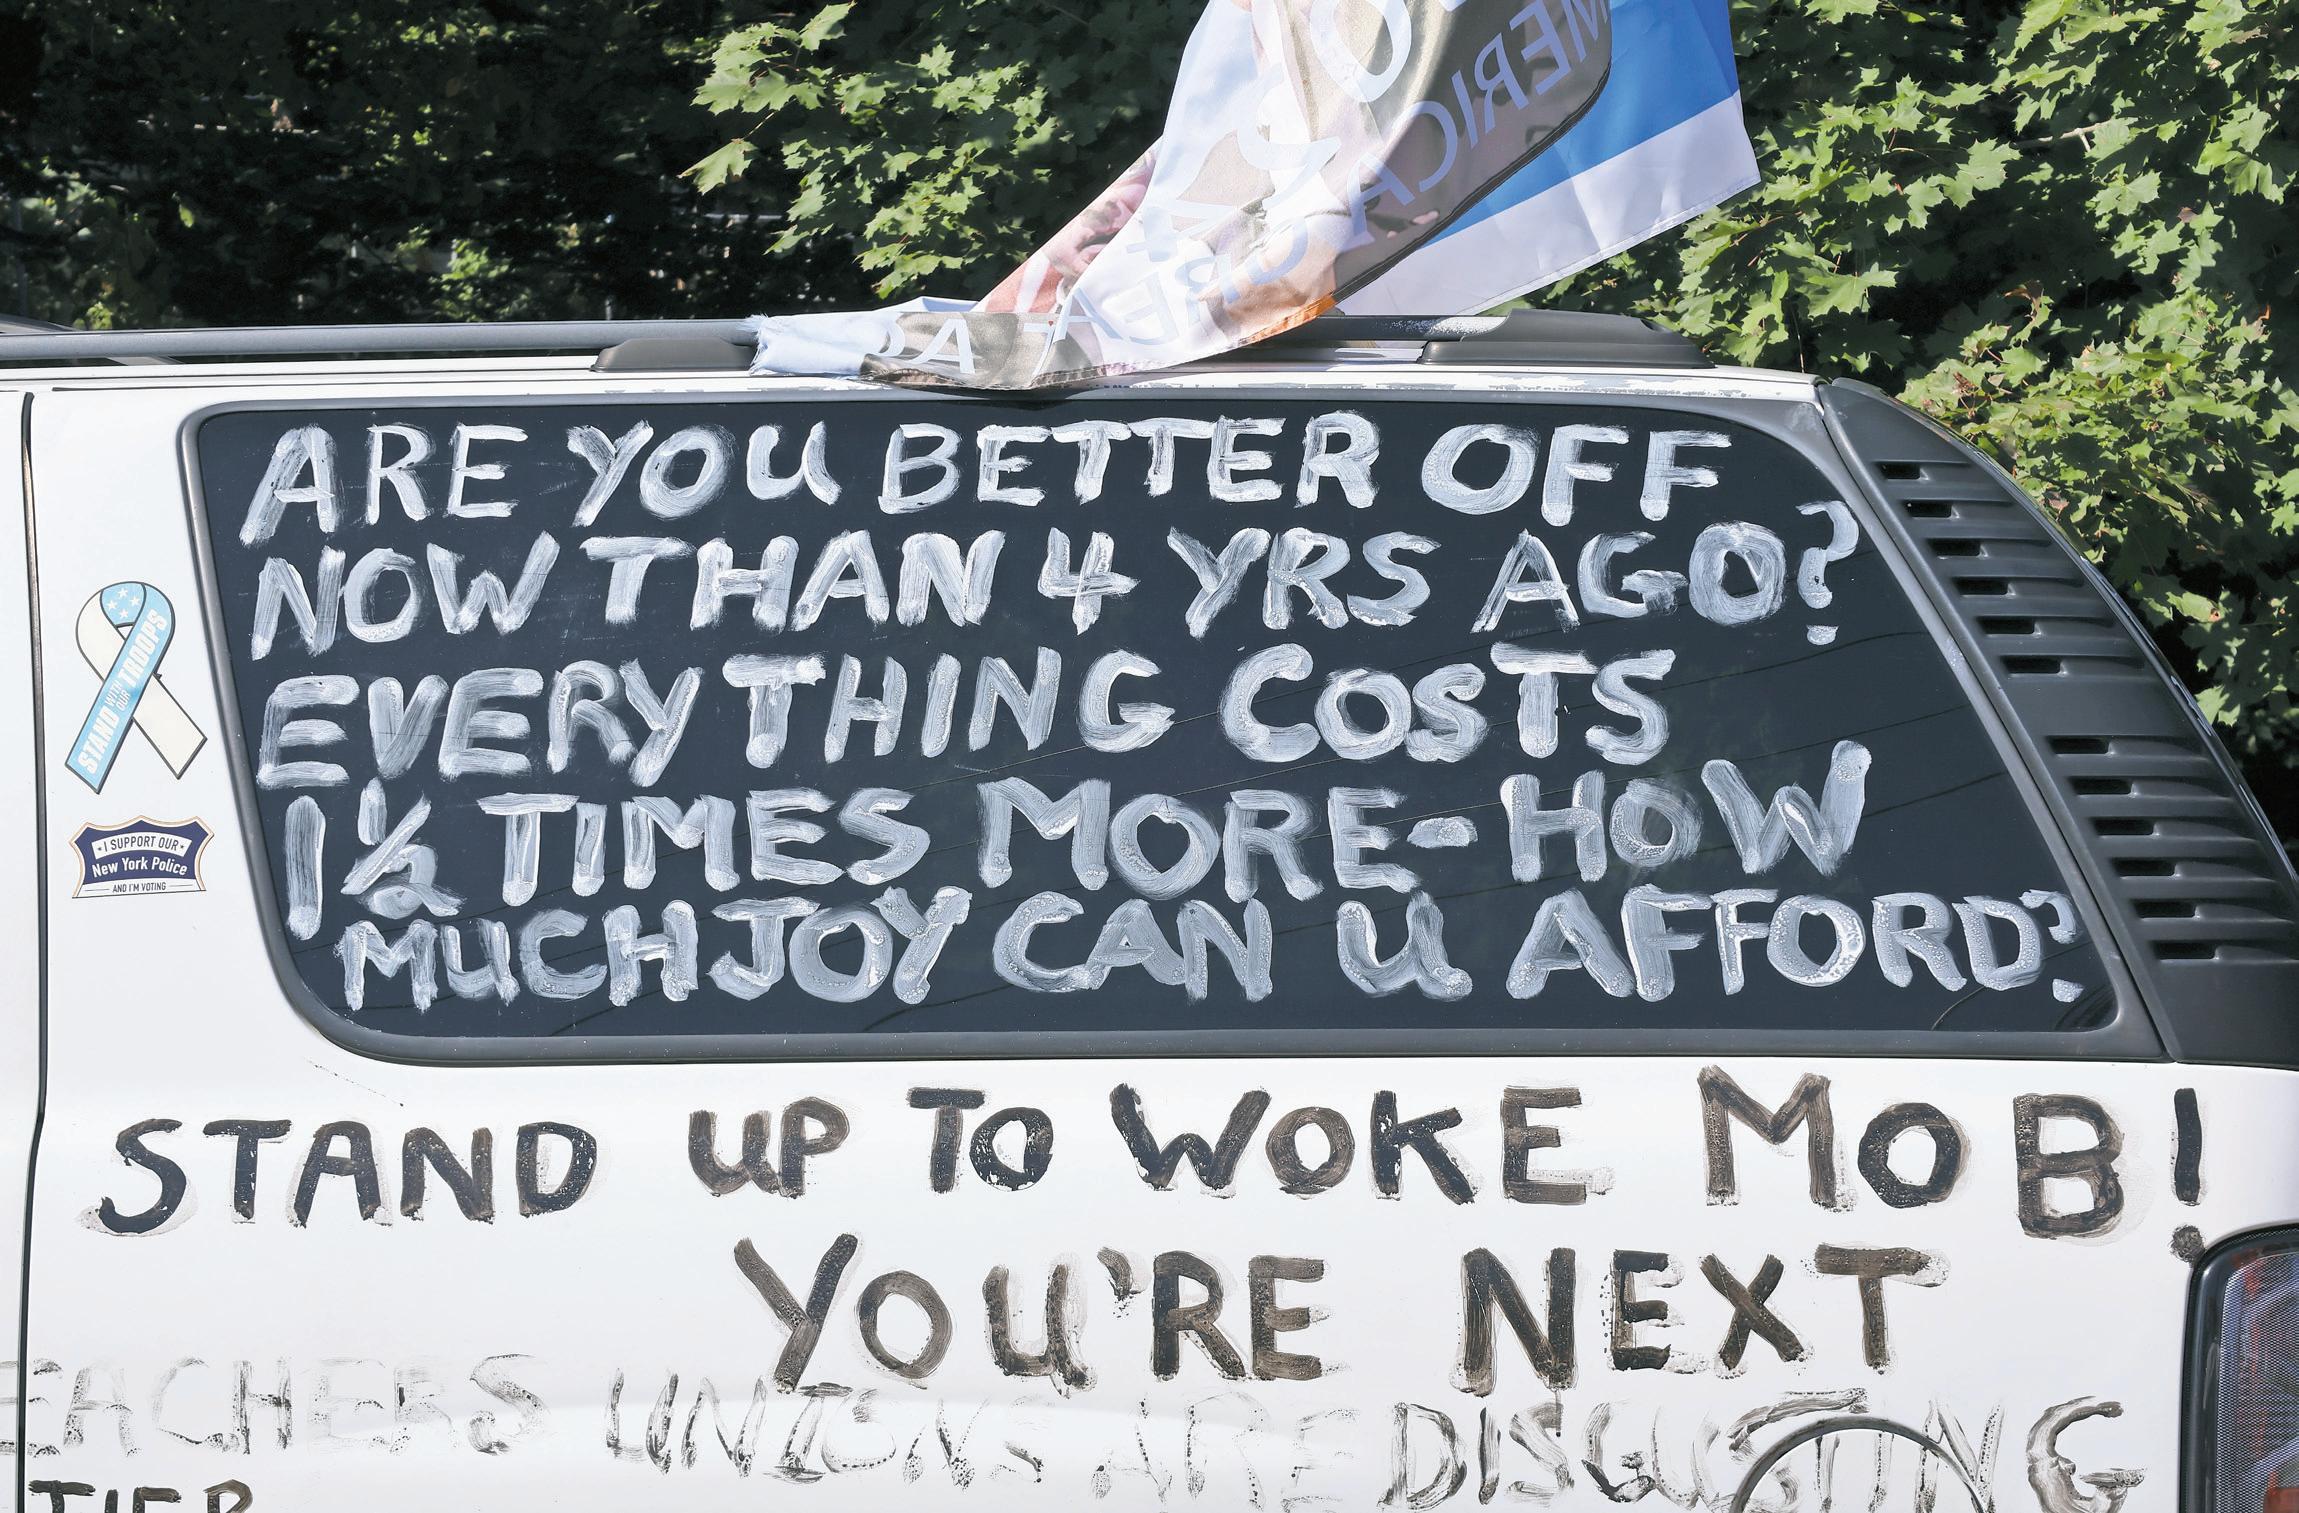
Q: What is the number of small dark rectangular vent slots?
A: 12